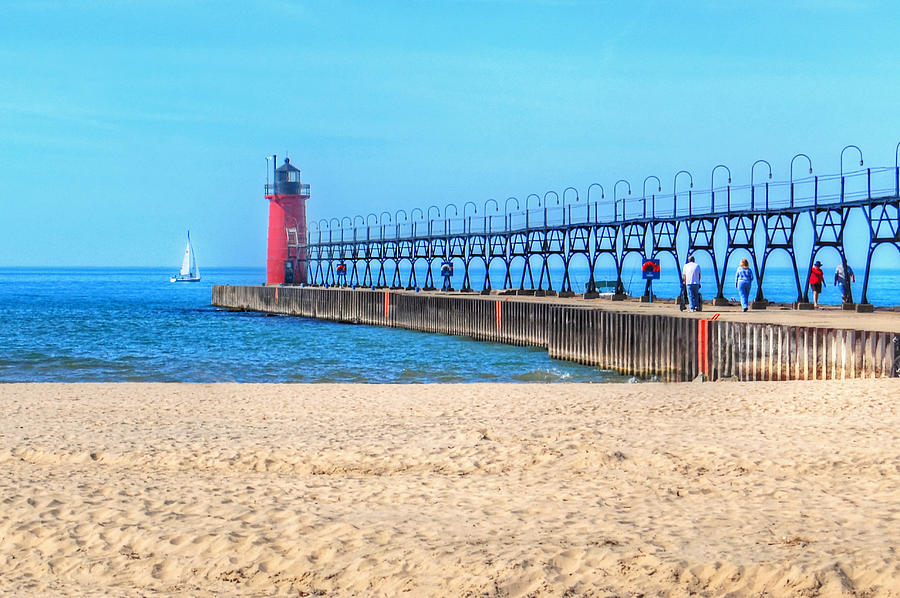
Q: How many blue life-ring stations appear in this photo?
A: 3